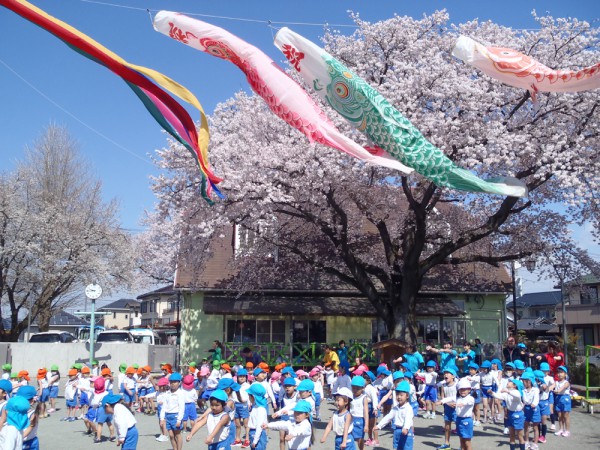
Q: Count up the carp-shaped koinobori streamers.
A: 3